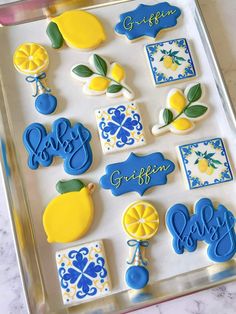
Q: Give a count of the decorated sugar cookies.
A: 14